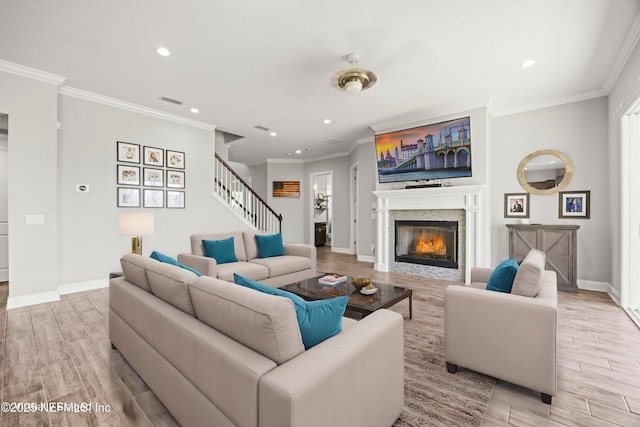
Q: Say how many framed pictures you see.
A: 11